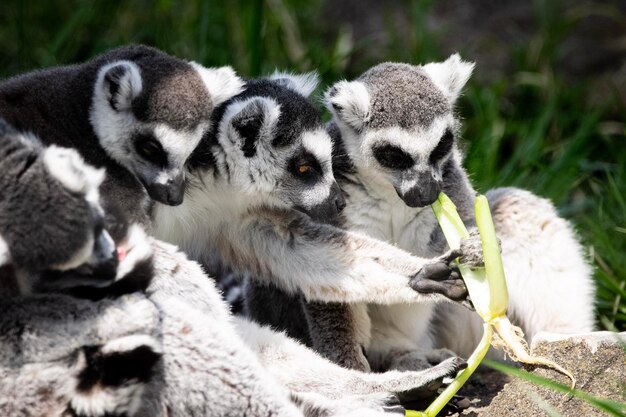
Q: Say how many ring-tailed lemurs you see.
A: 4